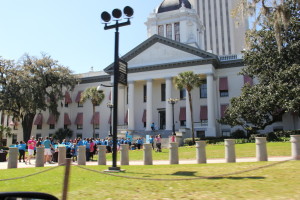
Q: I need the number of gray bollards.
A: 12